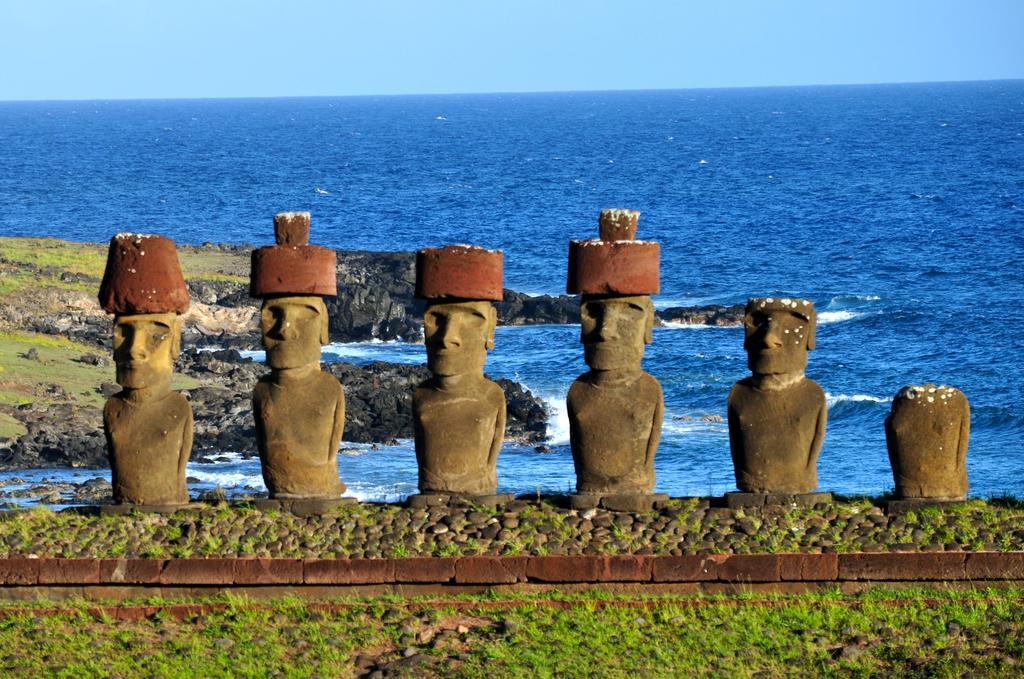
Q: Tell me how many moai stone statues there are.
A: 6